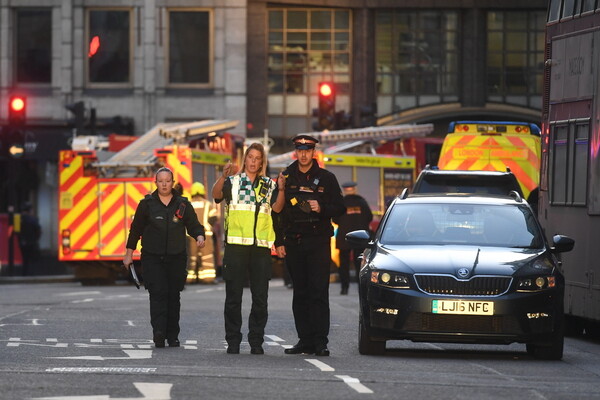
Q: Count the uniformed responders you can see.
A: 5